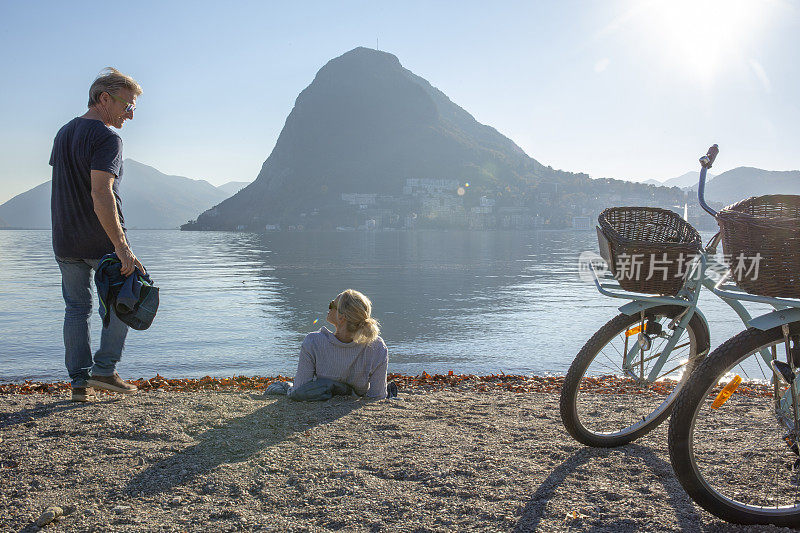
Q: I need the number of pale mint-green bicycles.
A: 2